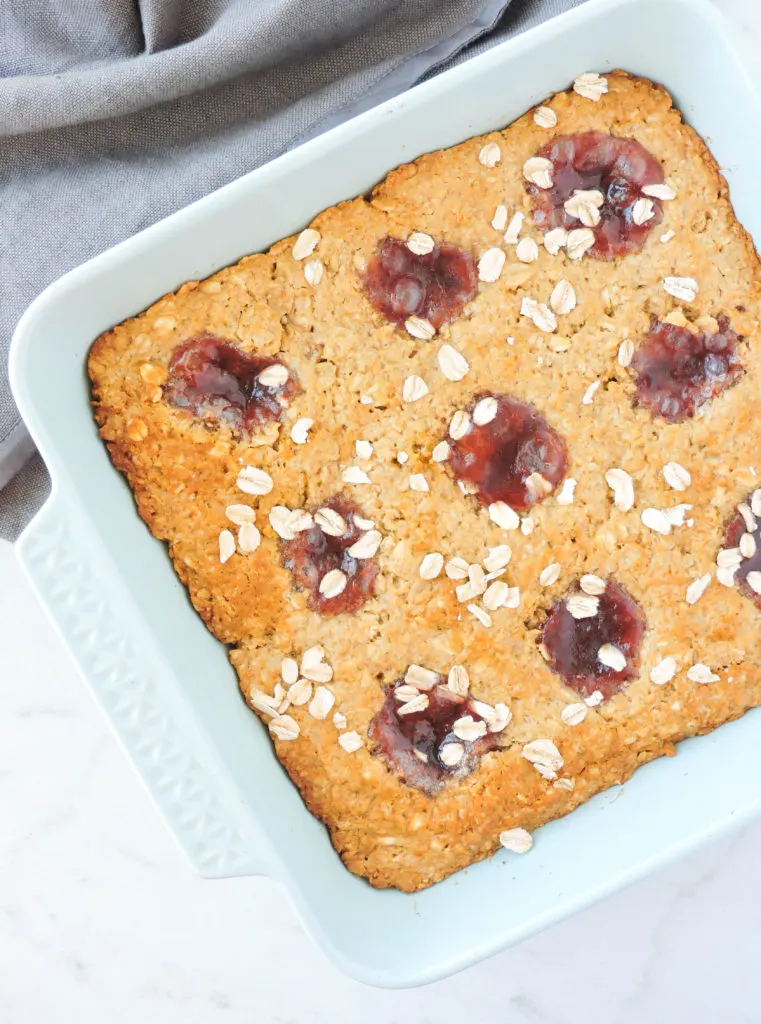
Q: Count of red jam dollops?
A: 9